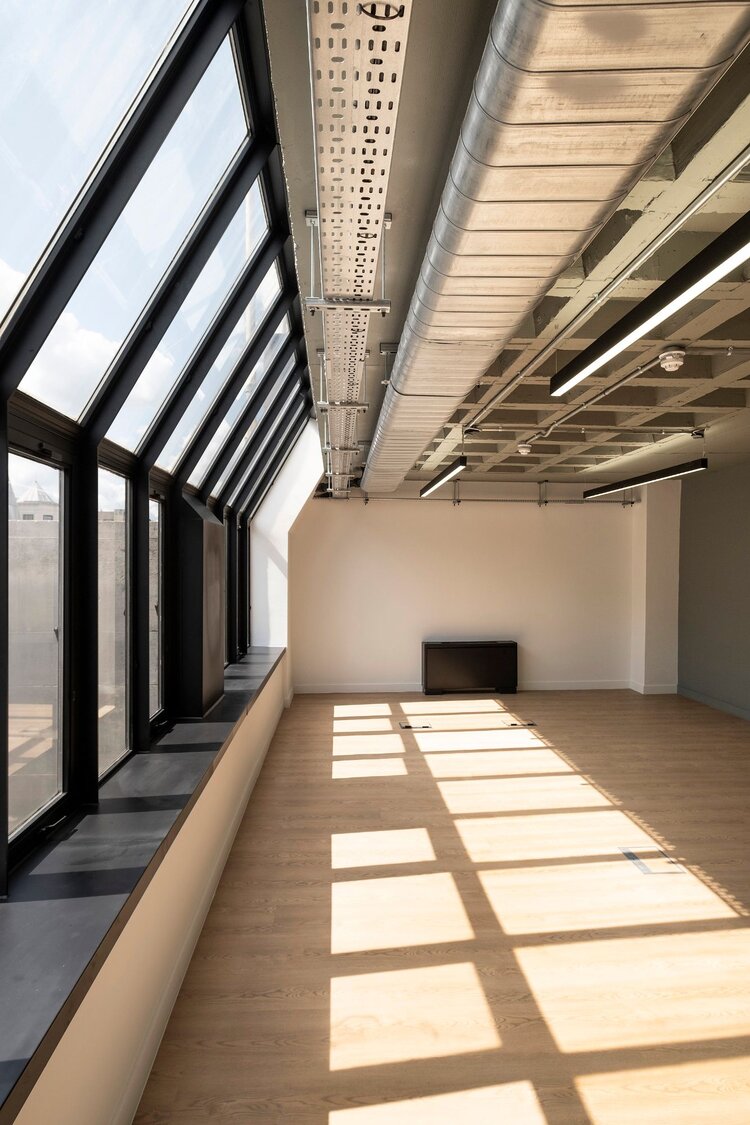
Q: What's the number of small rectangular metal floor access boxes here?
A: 3